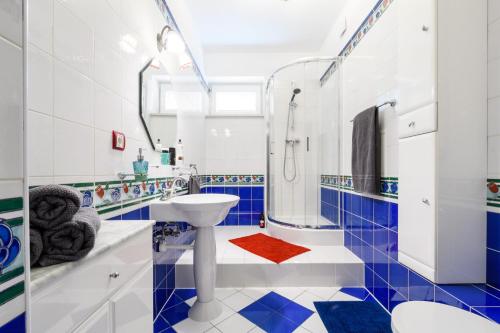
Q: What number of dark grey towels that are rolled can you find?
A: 3